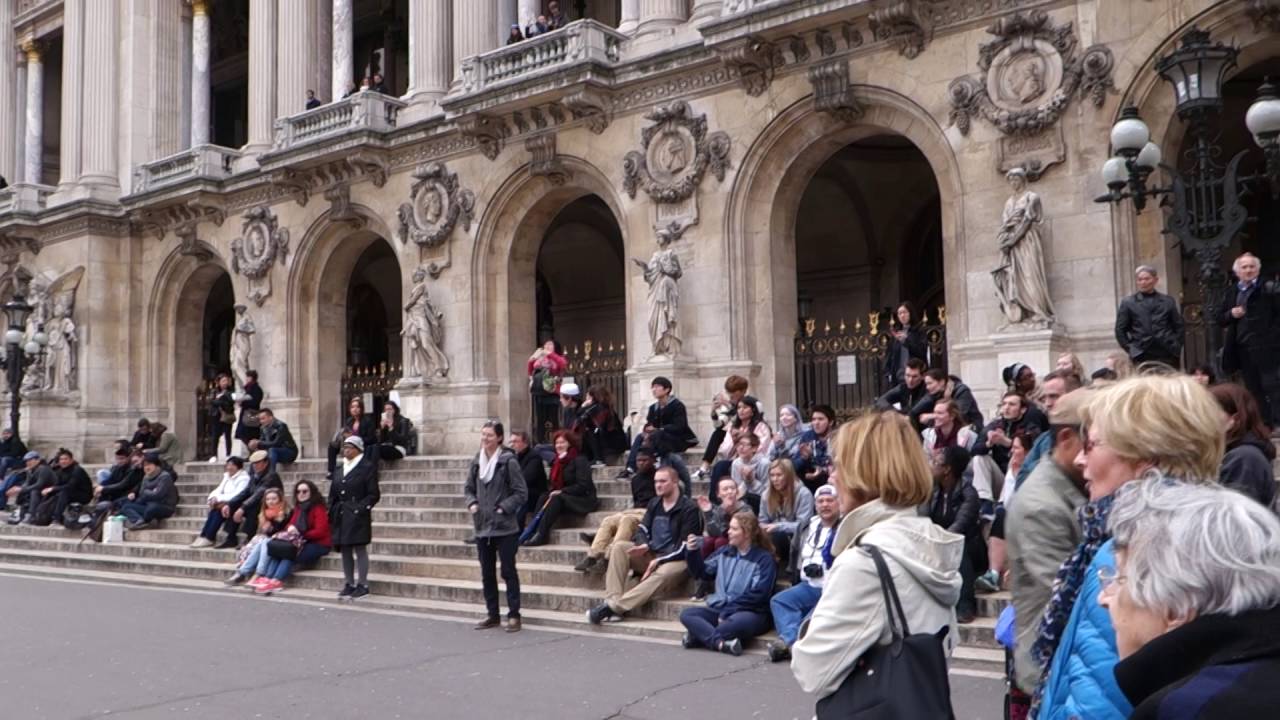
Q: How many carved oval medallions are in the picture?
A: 4